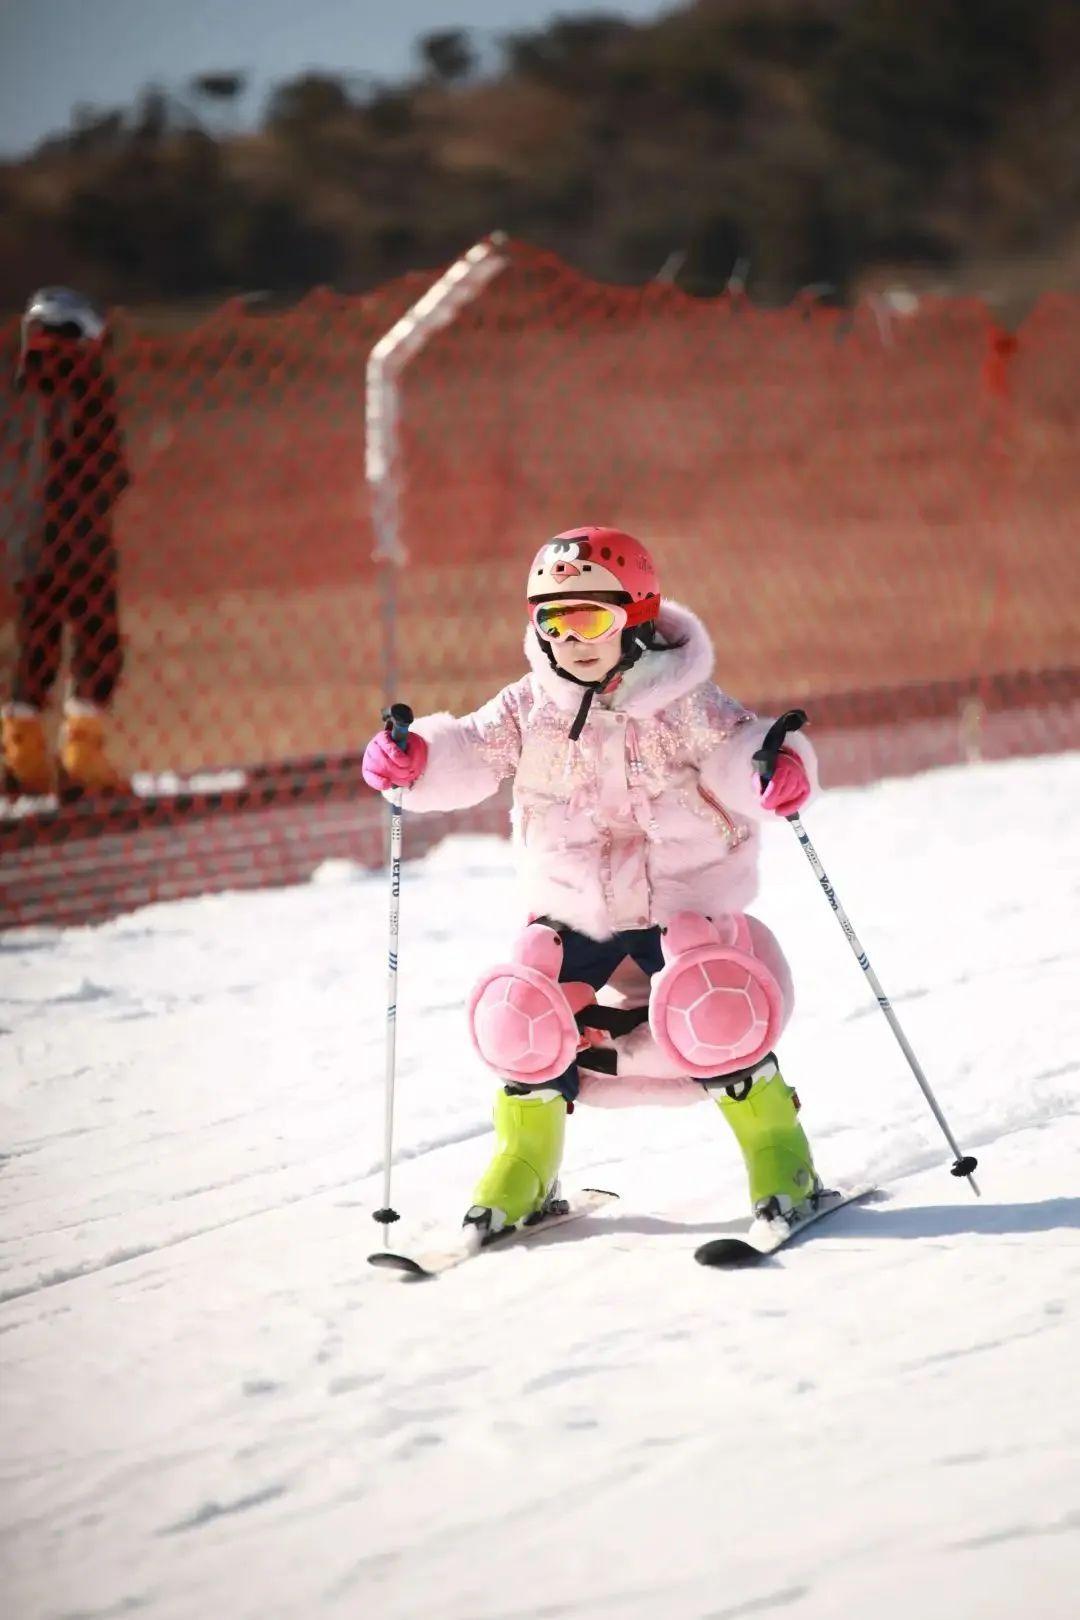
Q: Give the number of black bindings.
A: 2